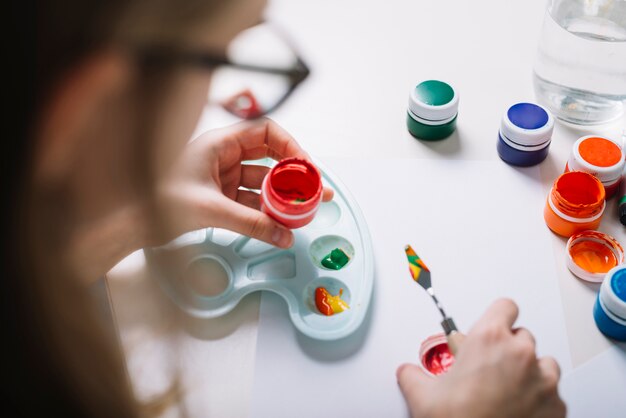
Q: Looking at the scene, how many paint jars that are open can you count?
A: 2